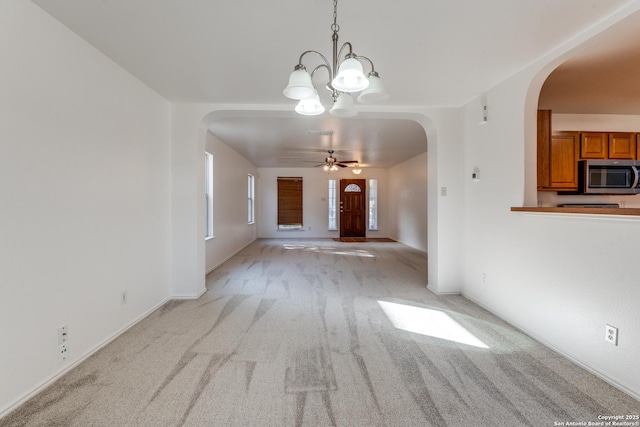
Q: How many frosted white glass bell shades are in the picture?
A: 5